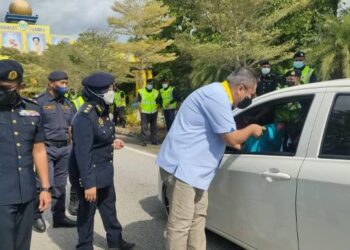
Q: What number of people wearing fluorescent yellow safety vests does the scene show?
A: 5